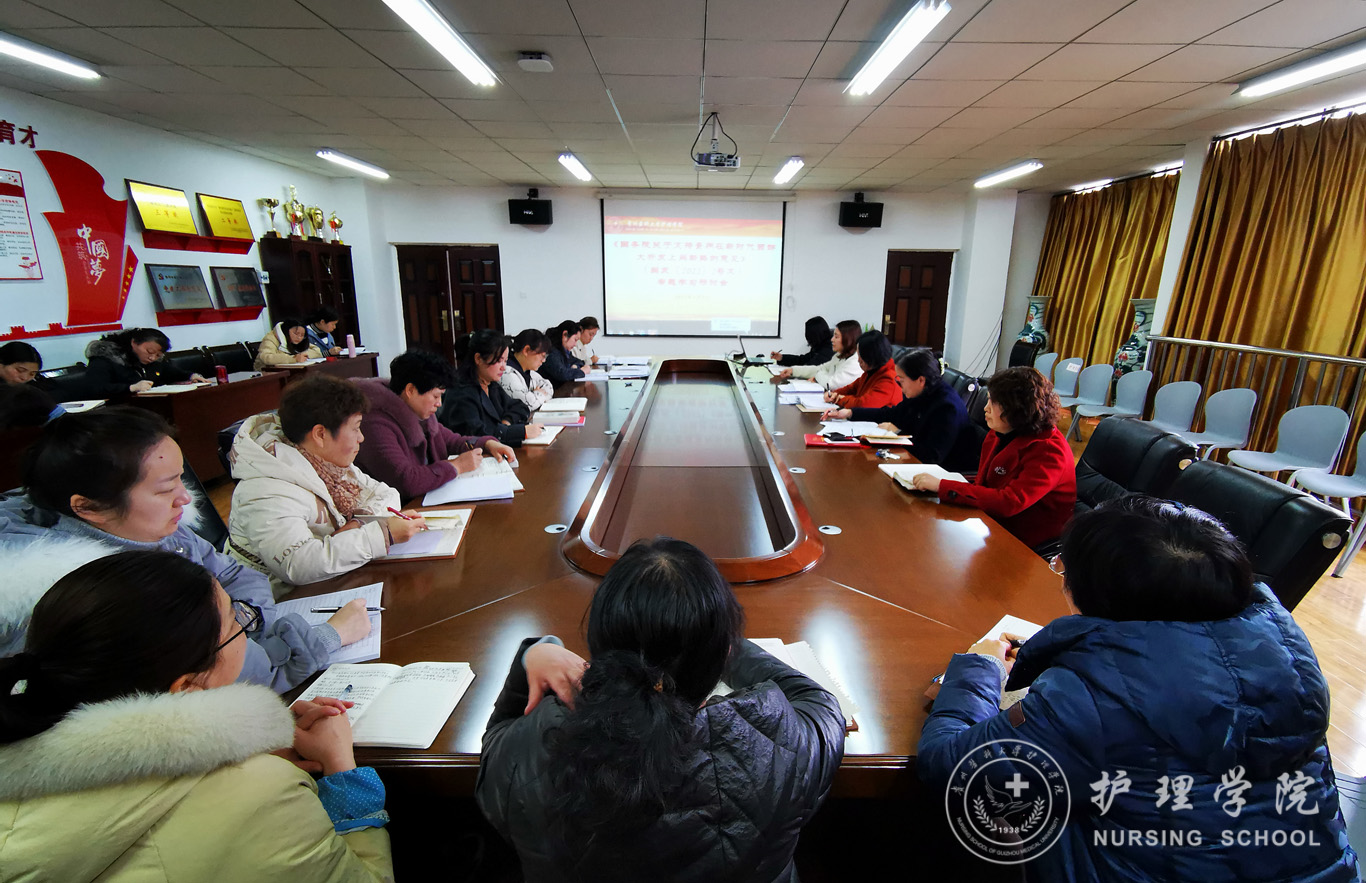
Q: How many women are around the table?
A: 15